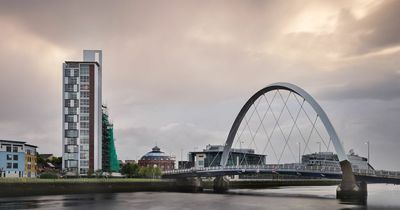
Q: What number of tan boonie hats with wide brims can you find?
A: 0